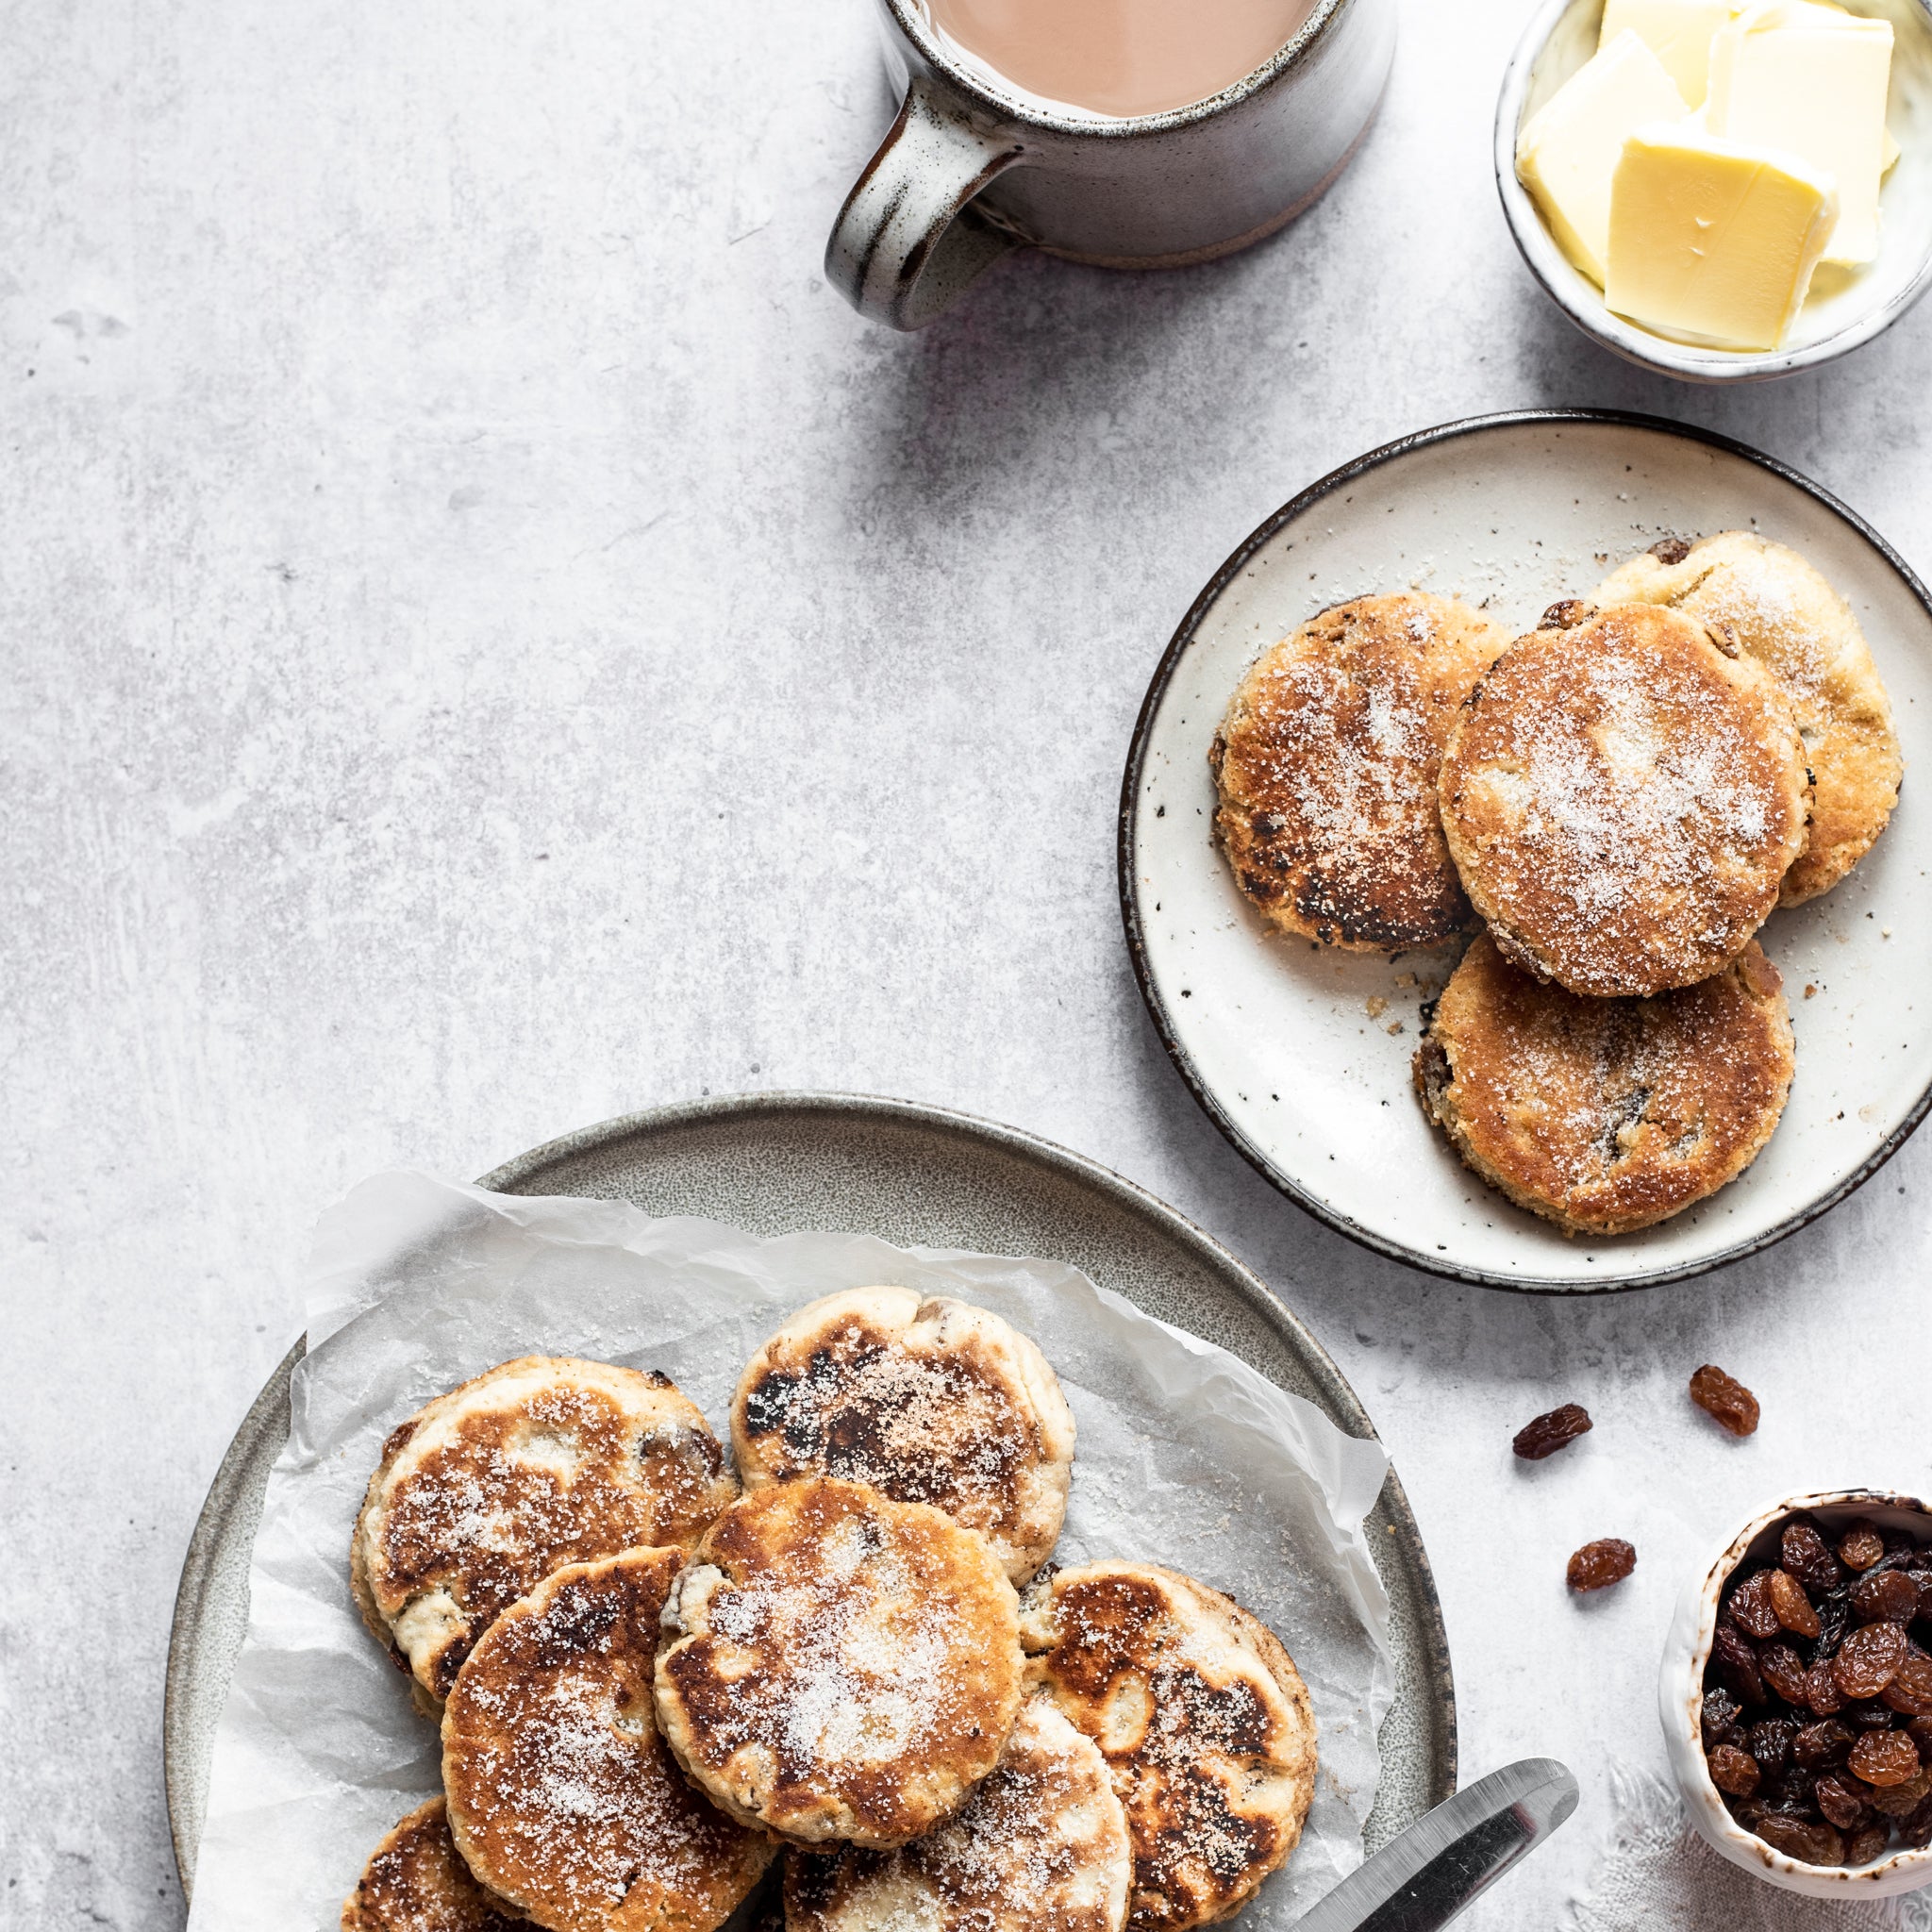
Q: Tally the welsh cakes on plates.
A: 11